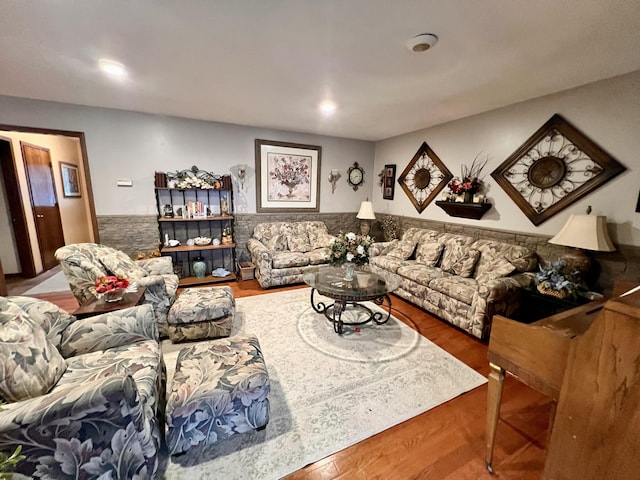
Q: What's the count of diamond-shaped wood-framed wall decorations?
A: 2